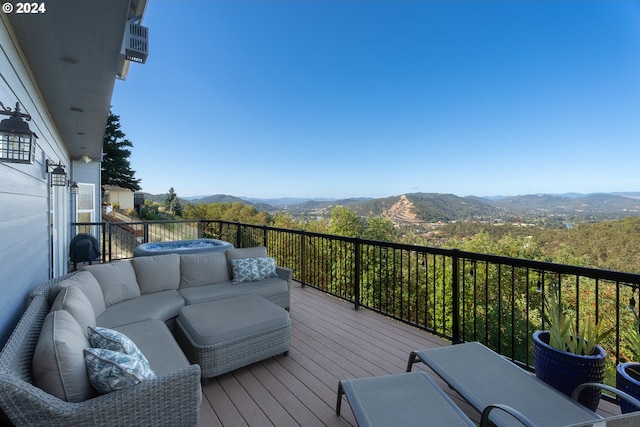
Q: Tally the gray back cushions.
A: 7